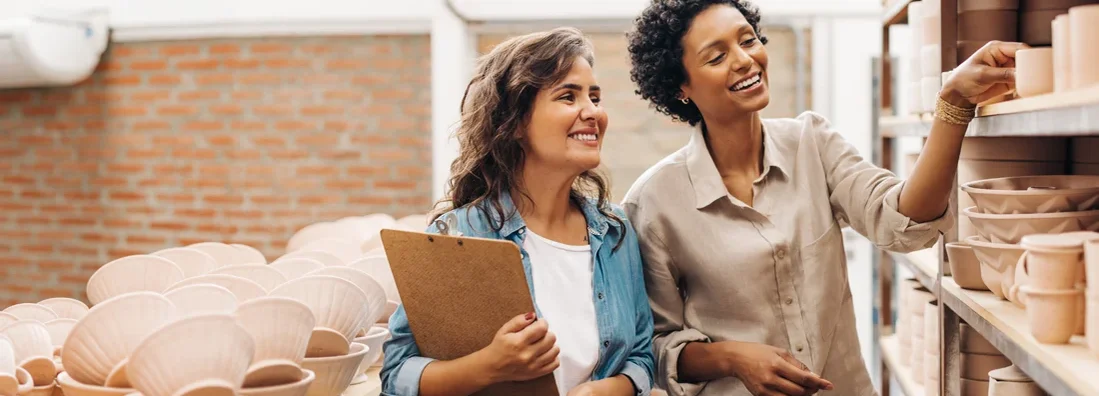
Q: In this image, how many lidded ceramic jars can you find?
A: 1